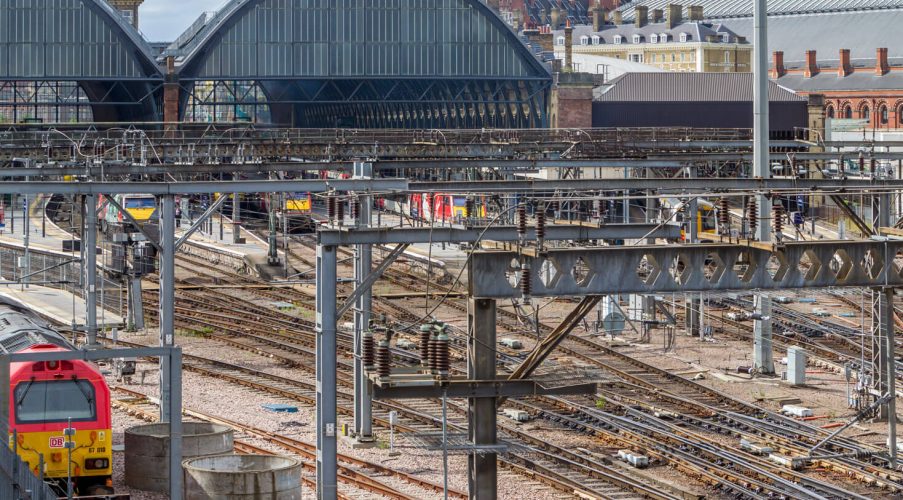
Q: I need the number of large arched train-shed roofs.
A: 2